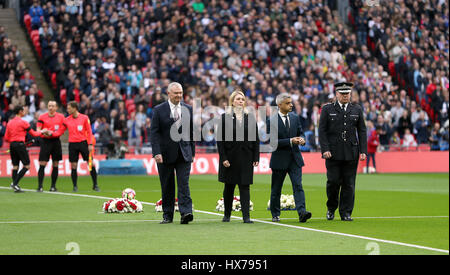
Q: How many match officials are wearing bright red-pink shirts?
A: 3